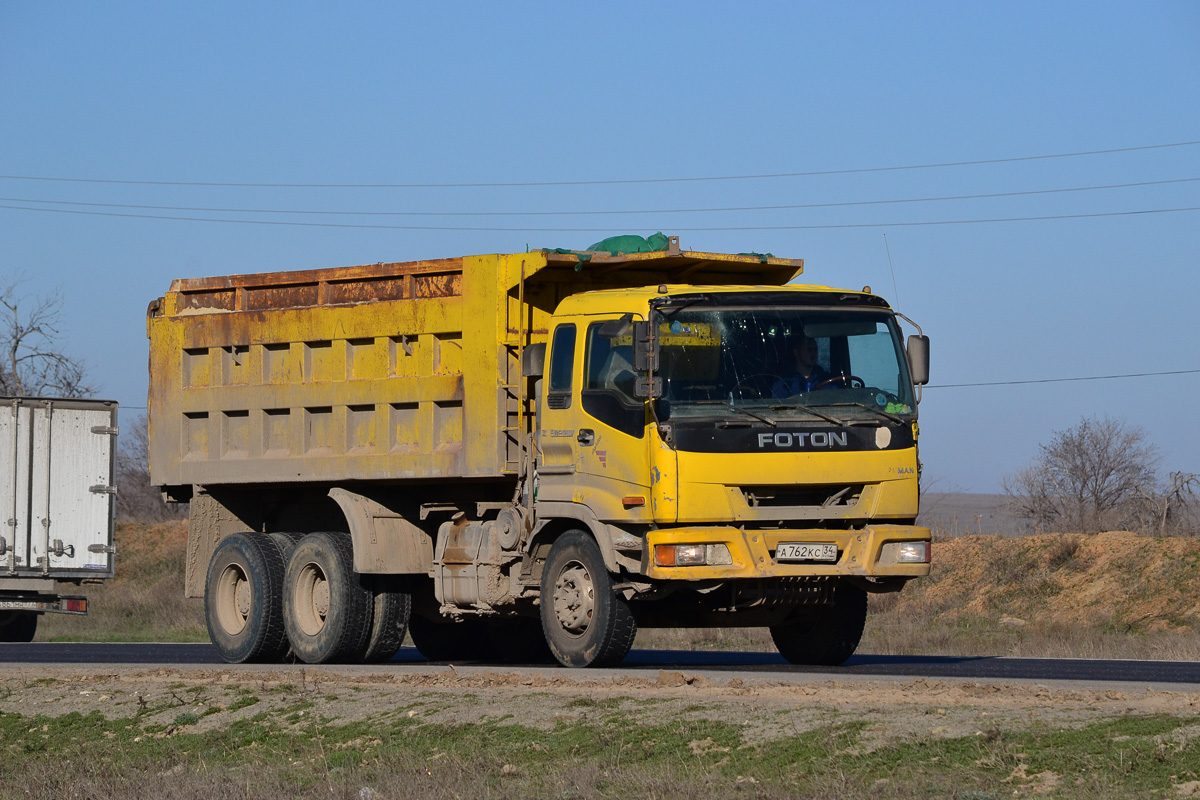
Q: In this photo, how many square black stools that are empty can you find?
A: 0